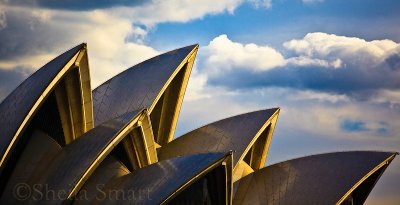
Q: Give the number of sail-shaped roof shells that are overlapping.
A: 6